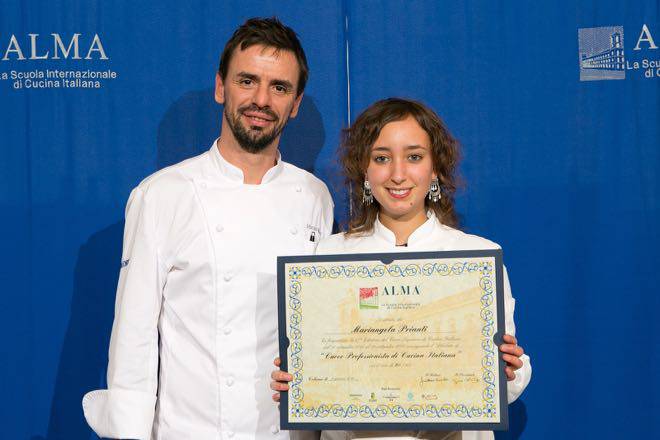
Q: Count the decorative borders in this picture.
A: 1